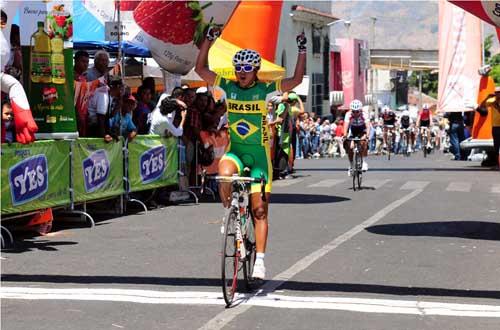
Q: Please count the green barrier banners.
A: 3